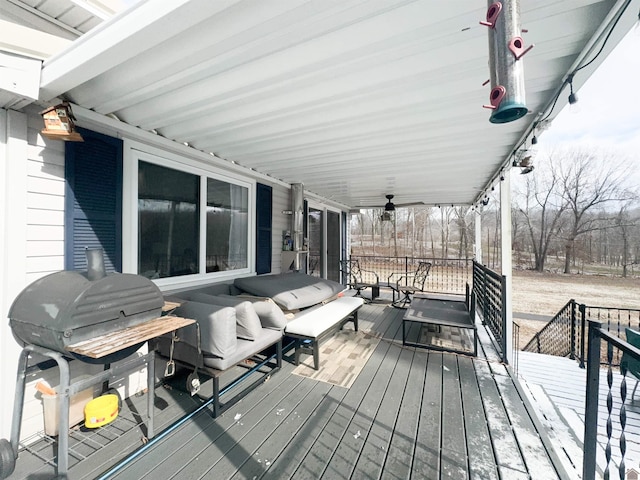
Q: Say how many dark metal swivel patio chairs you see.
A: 2